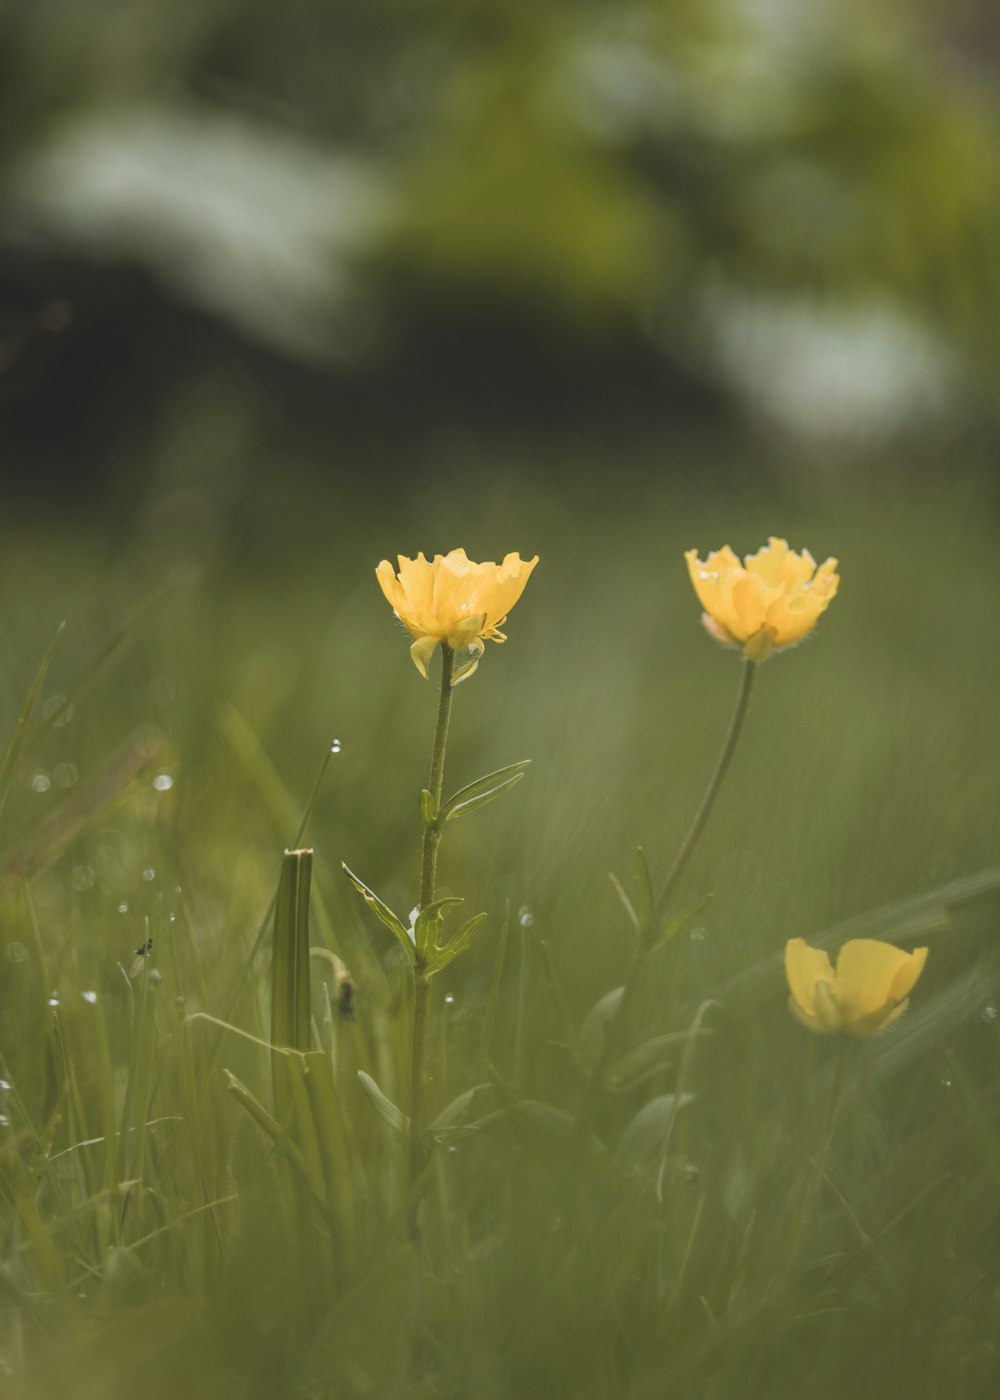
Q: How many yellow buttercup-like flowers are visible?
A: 3